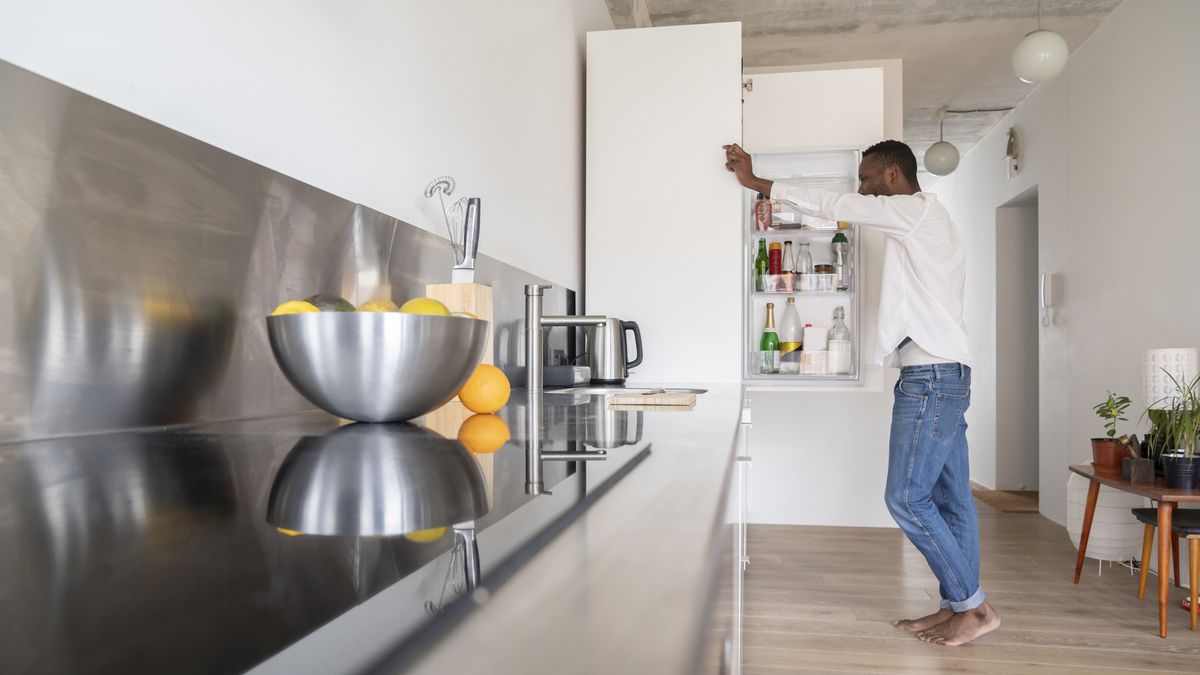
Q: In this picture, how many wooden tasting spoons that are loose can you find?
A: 0